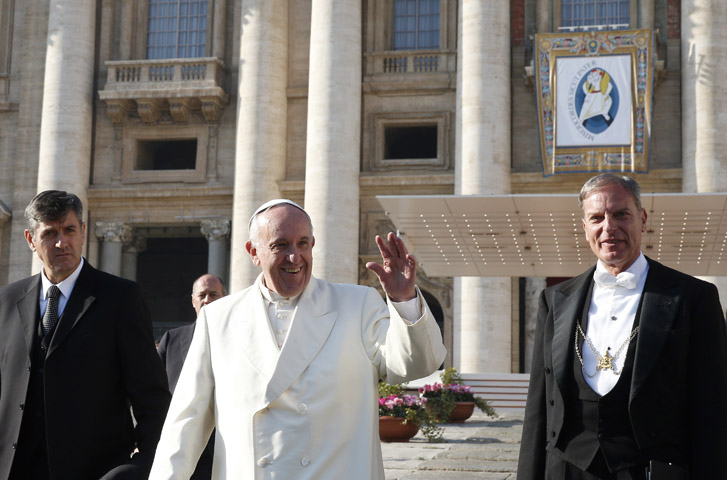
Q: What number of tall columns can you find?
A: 5